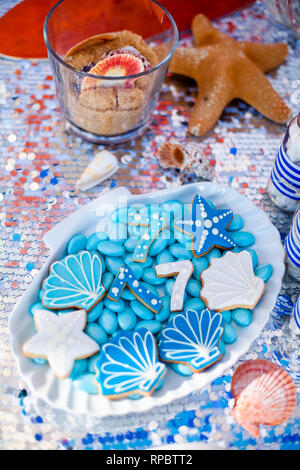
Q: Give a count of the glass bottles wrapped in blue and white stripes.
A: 3